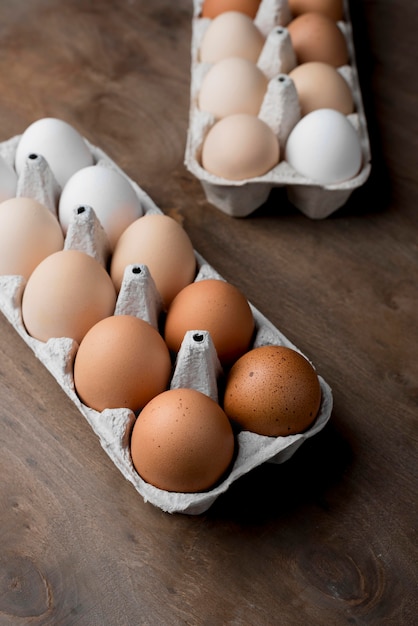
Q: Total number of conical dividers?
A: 7